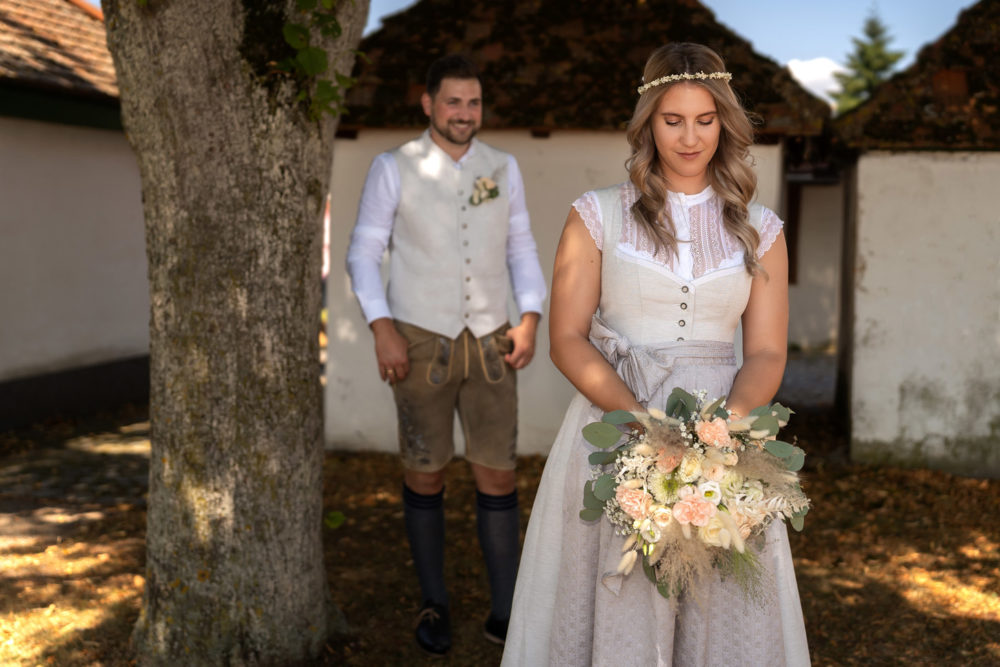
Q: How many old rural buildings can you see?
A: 3